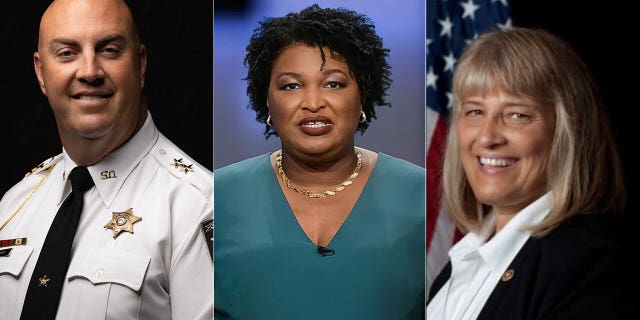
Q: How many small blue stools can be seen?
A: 0